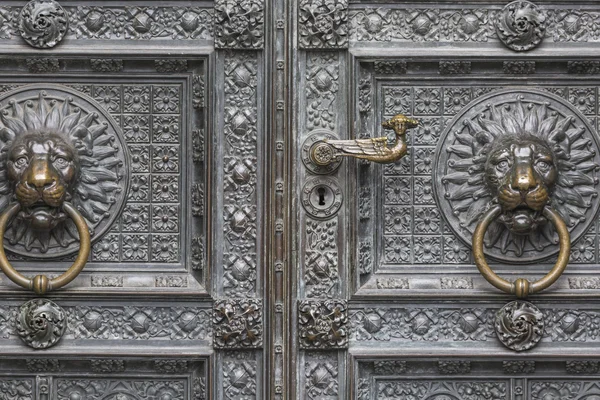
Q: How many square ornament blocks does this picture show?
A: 4